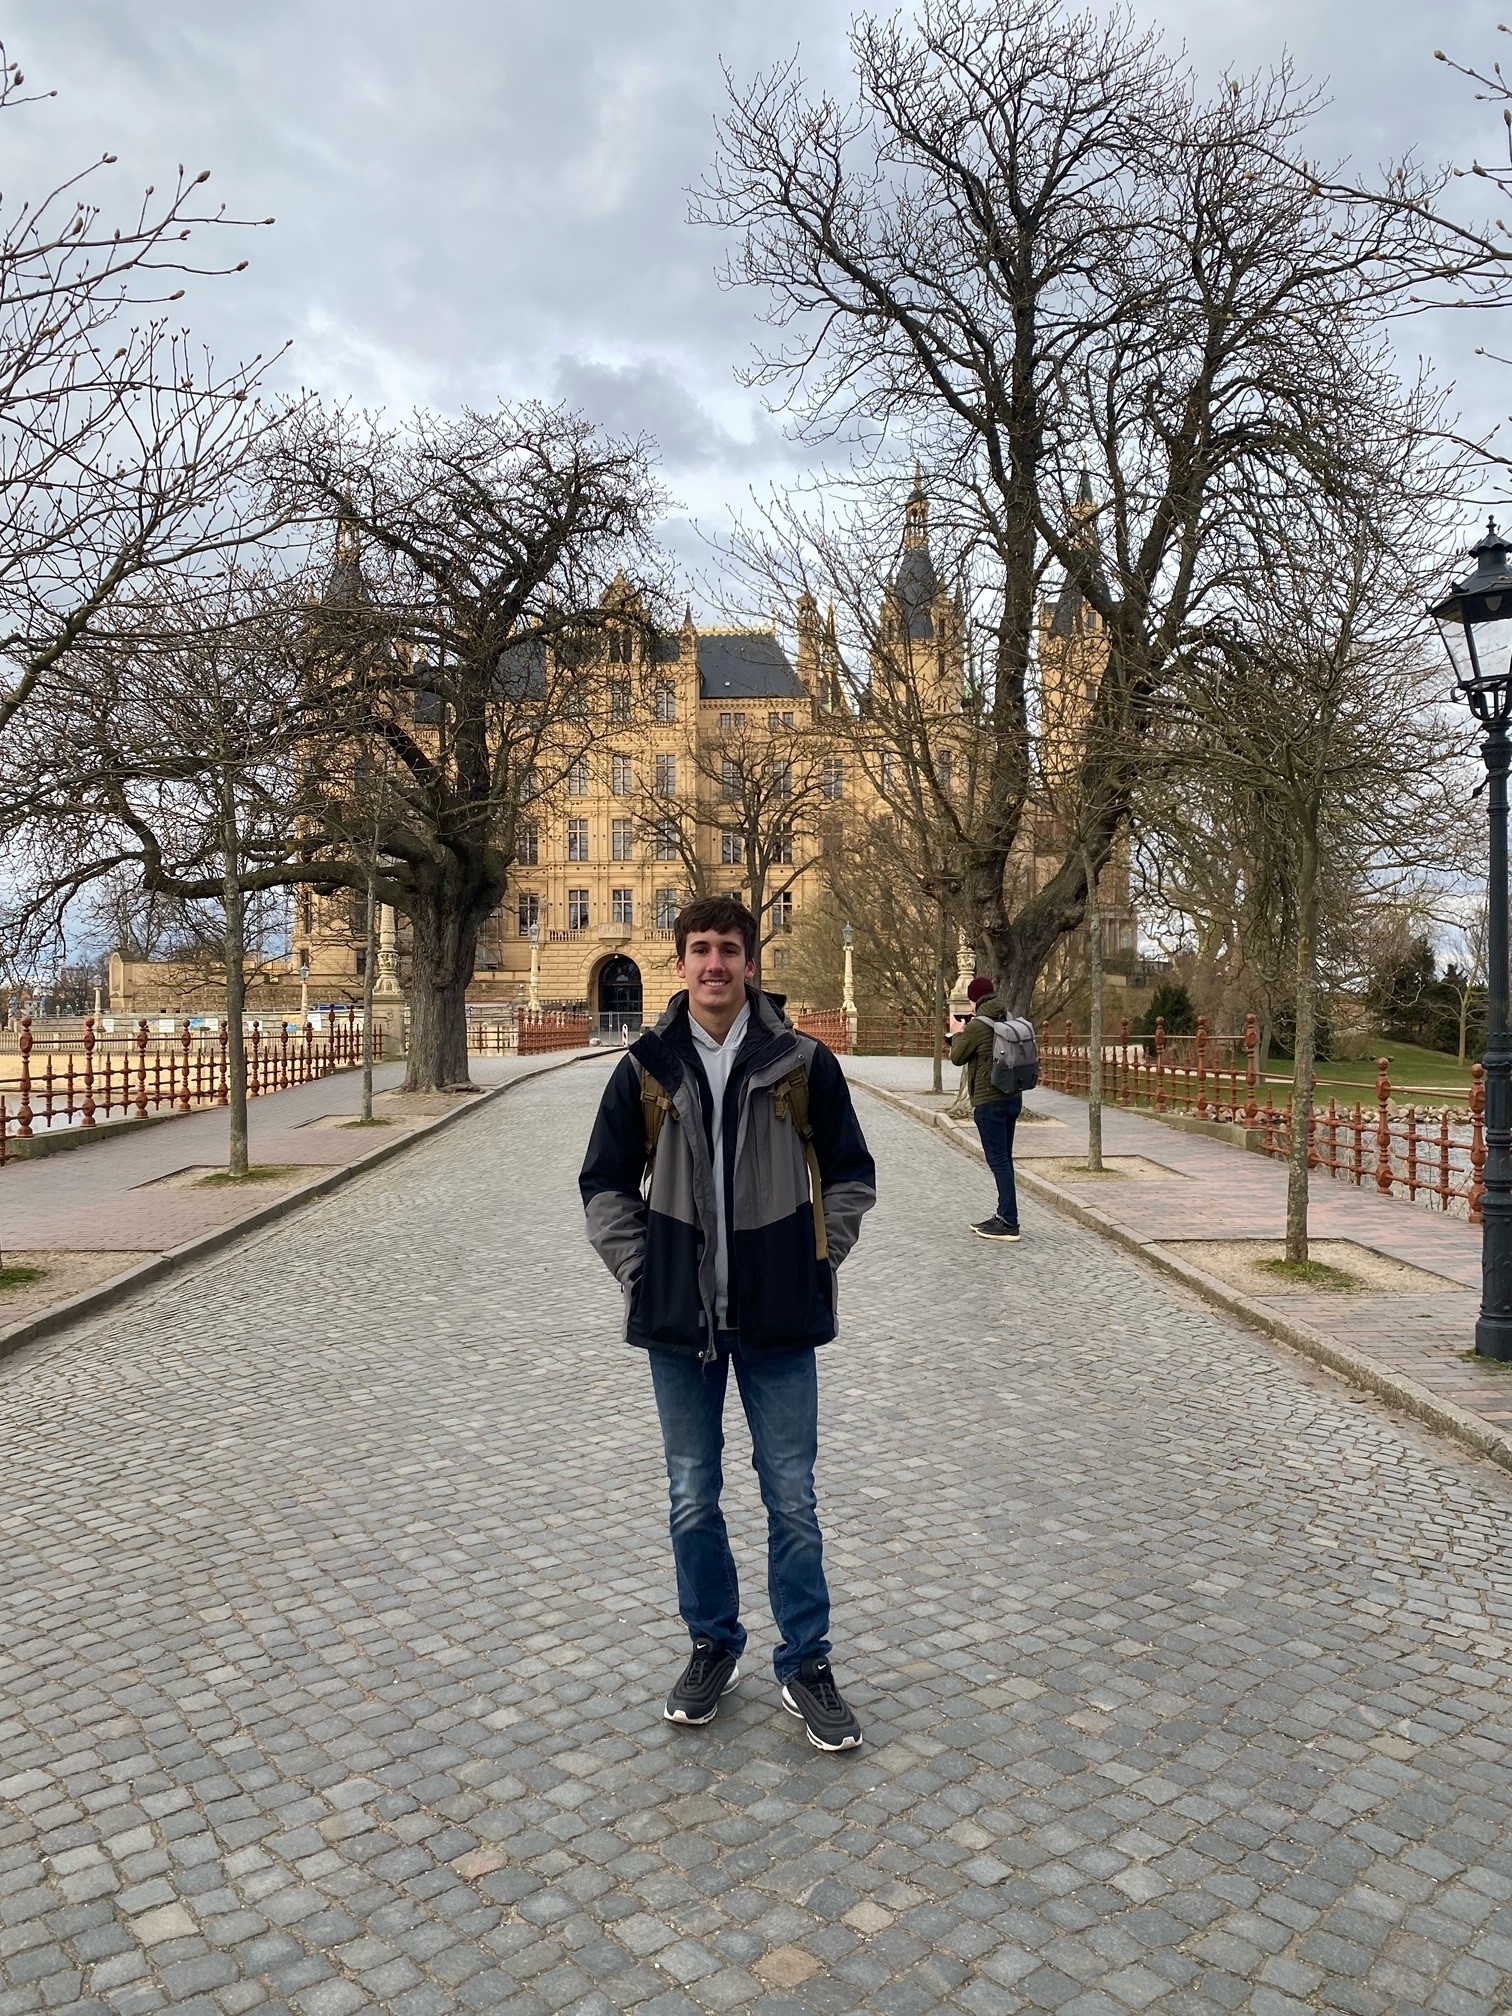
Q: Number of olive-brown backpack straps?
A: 2